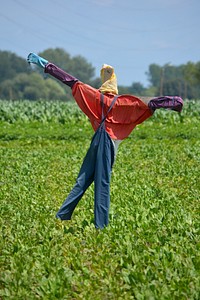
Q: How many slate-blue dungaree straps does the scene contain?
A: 2